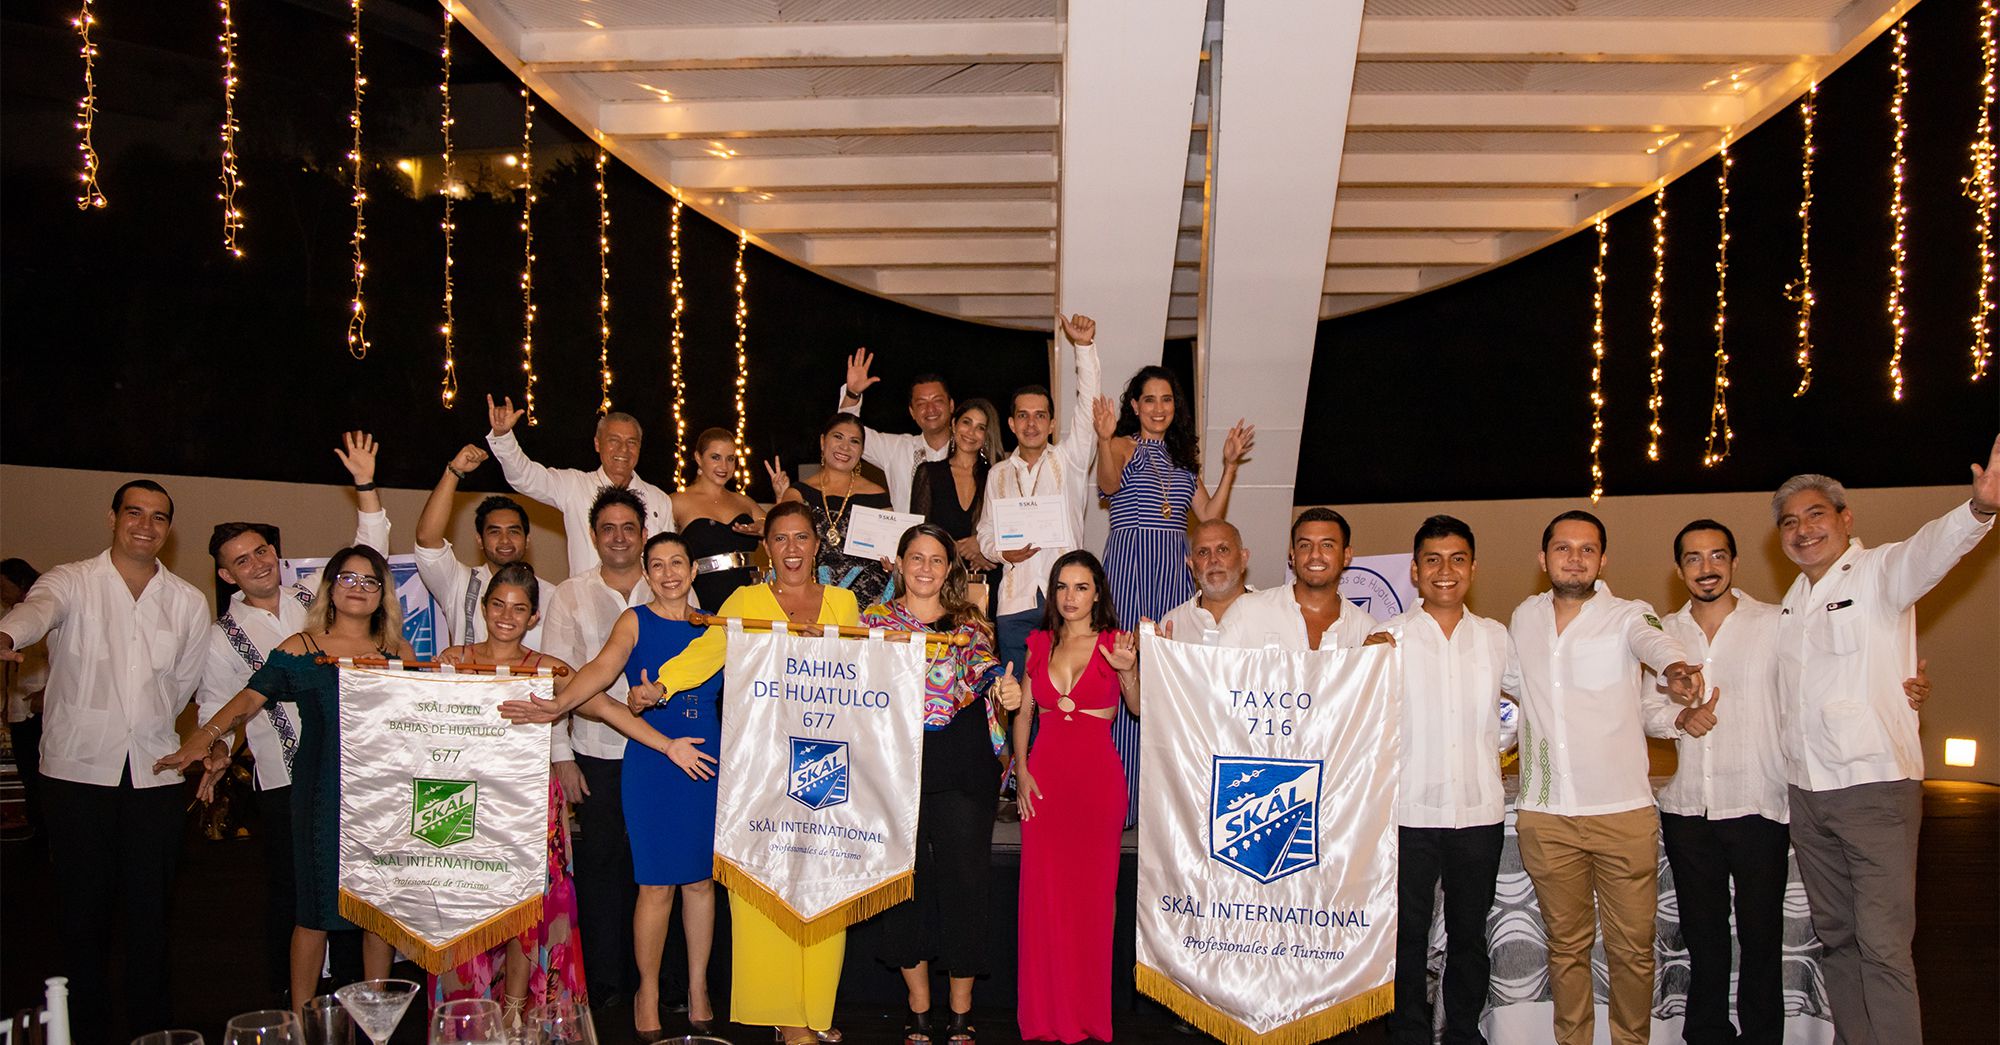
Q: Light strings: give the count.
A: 14